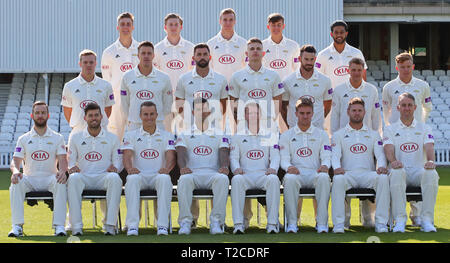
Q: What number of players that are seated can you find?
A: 8